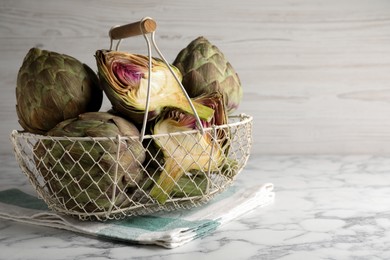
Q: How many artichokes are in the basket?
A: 5